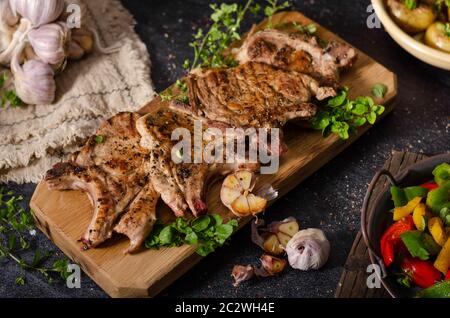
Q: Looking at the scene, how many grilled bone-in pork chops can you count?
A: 4